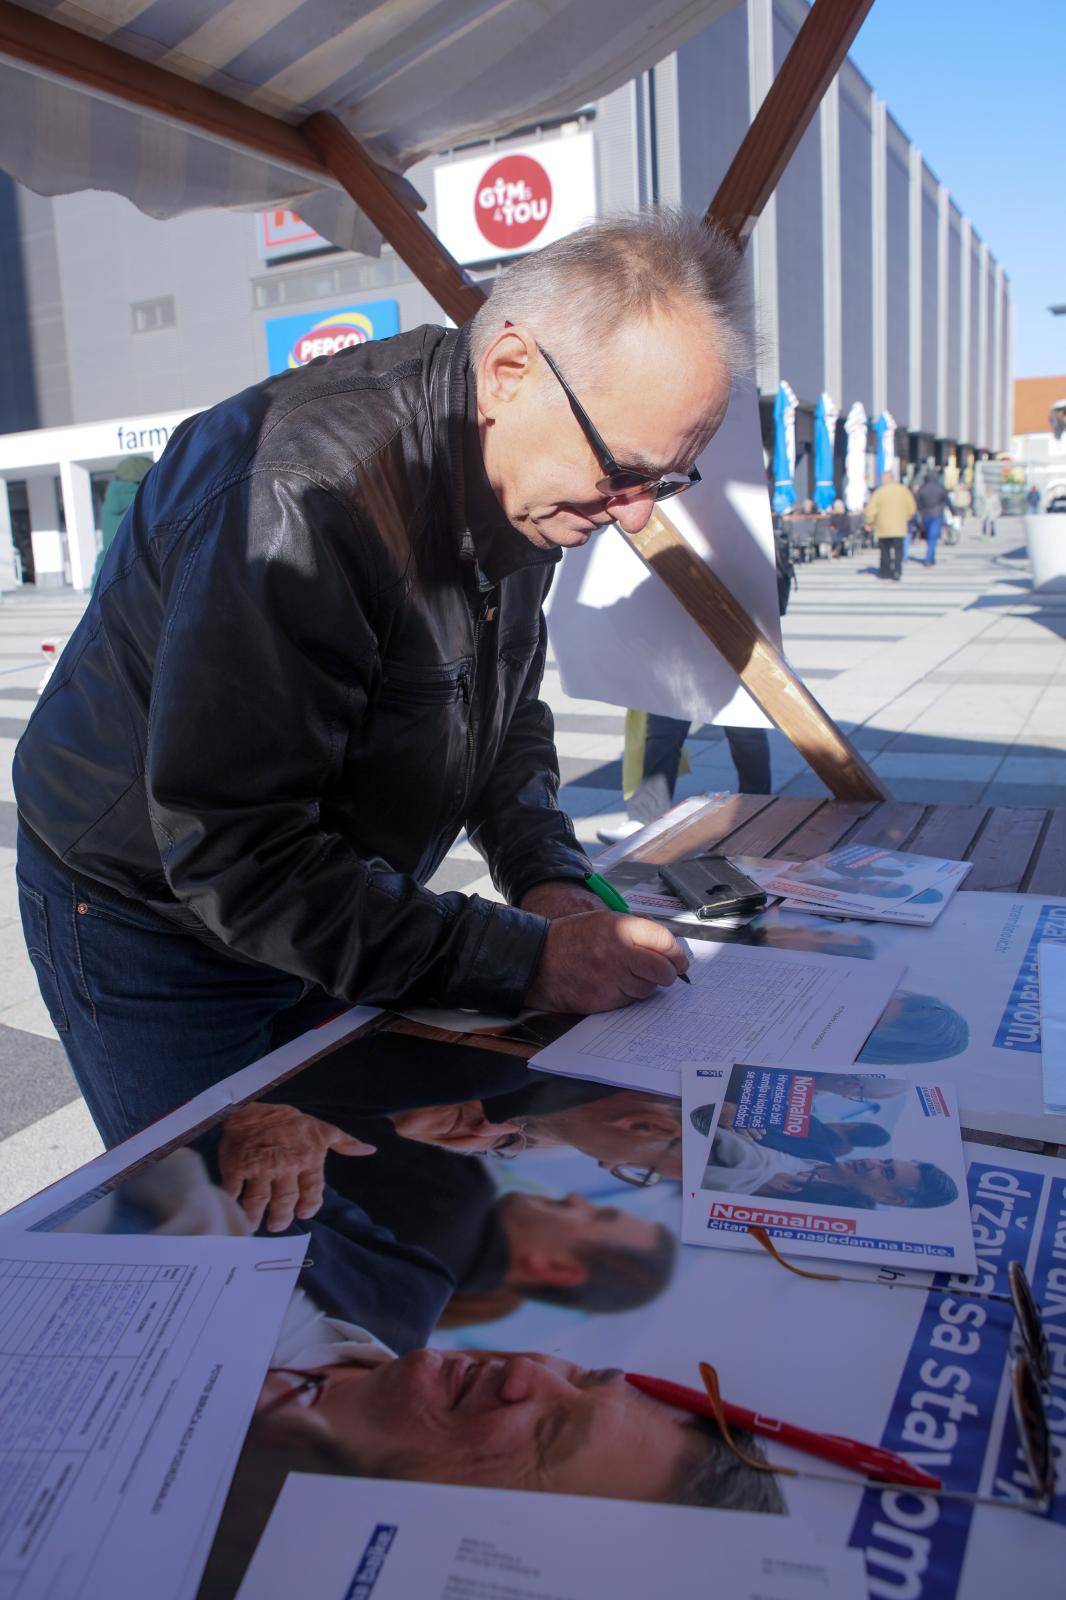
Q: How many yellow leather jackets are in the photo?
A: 0